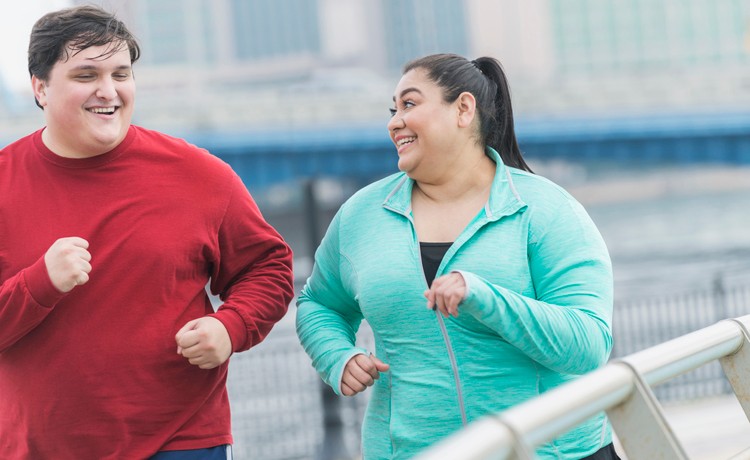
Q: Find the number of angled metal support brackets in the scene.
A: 3